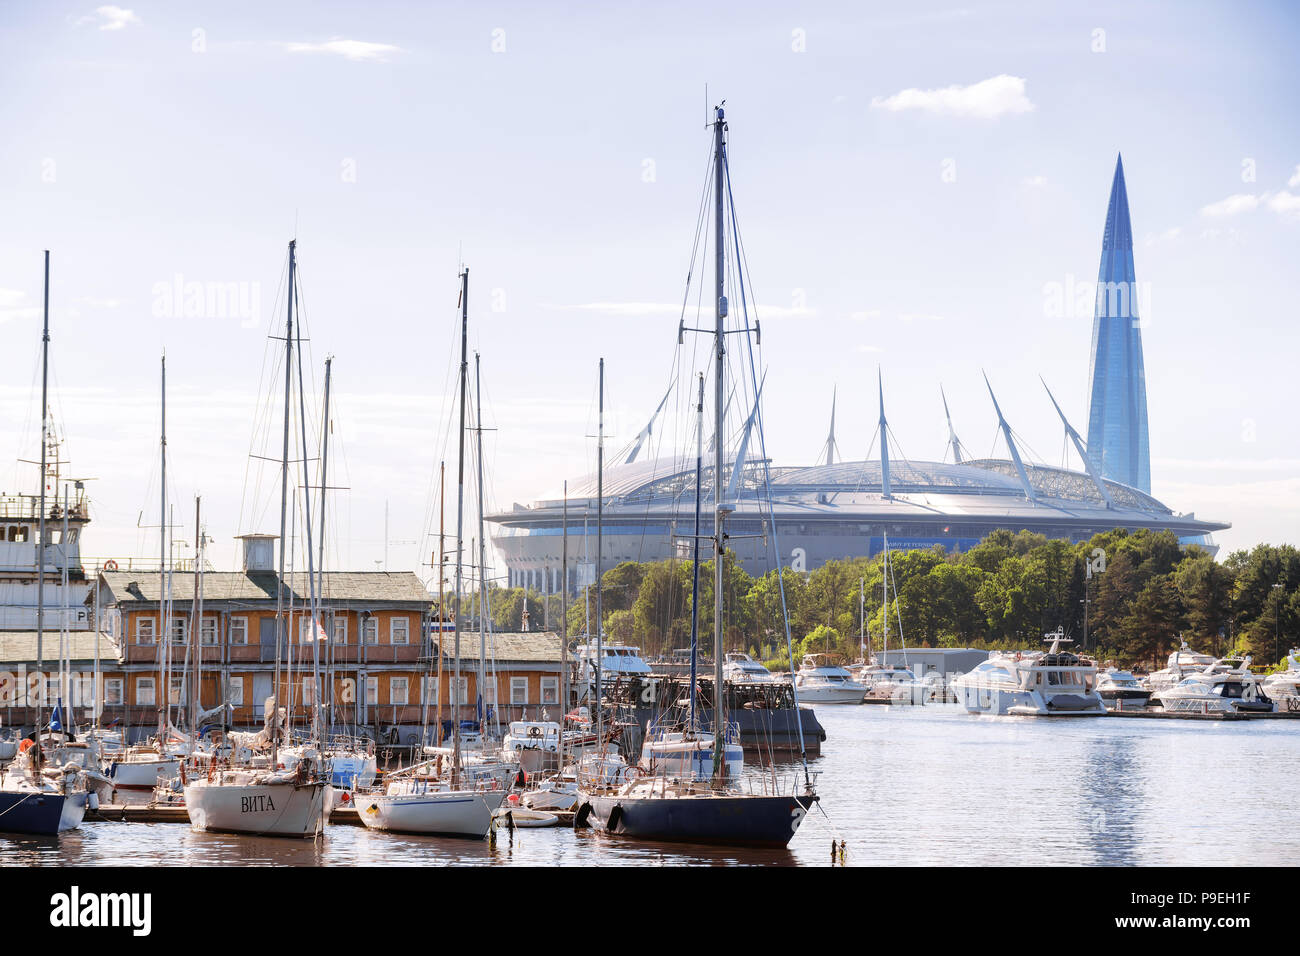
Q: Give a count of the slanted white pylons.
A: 8